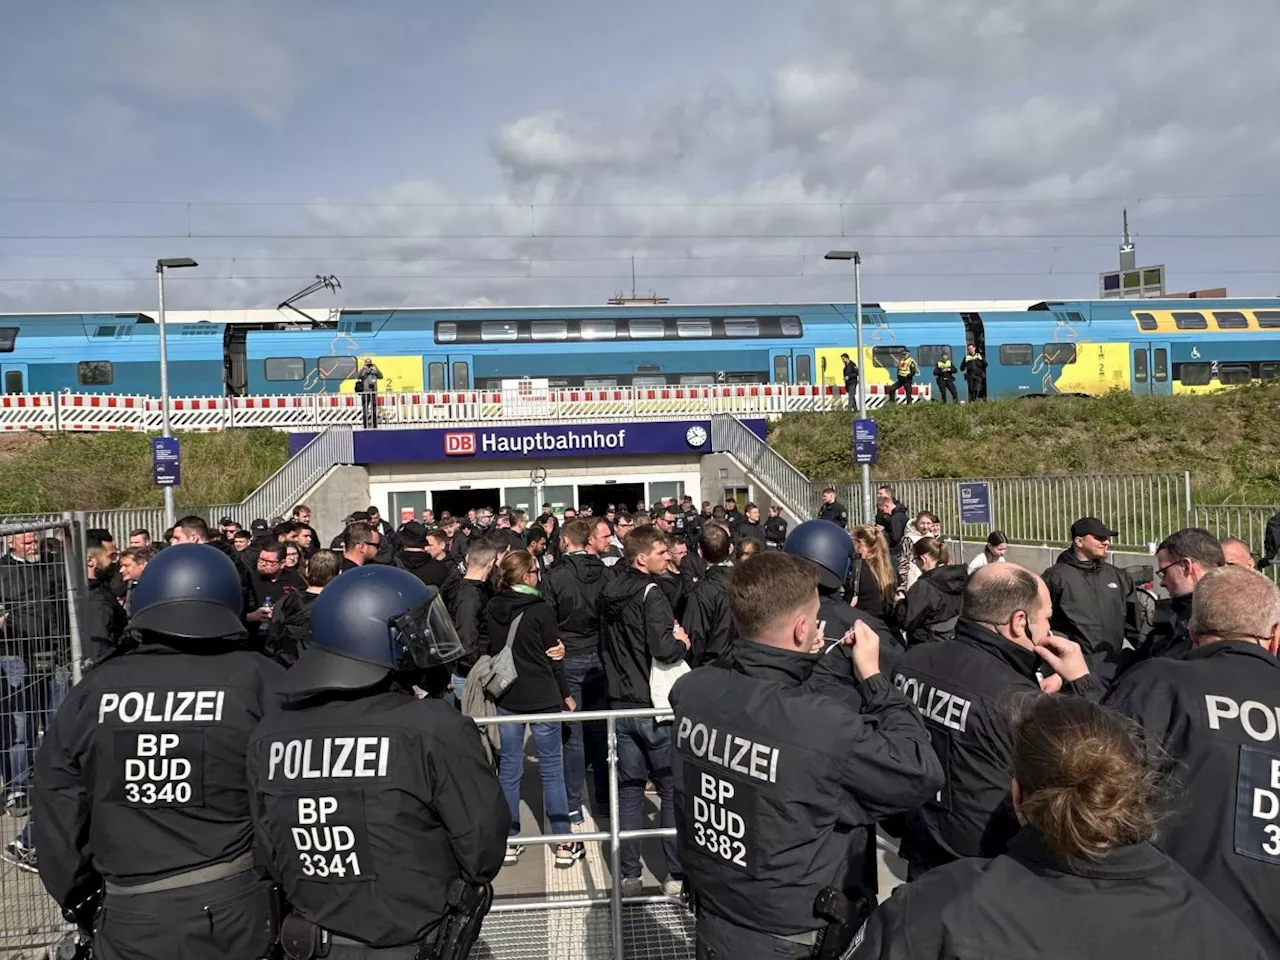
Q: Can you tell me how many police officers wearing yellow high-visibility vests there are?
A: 3